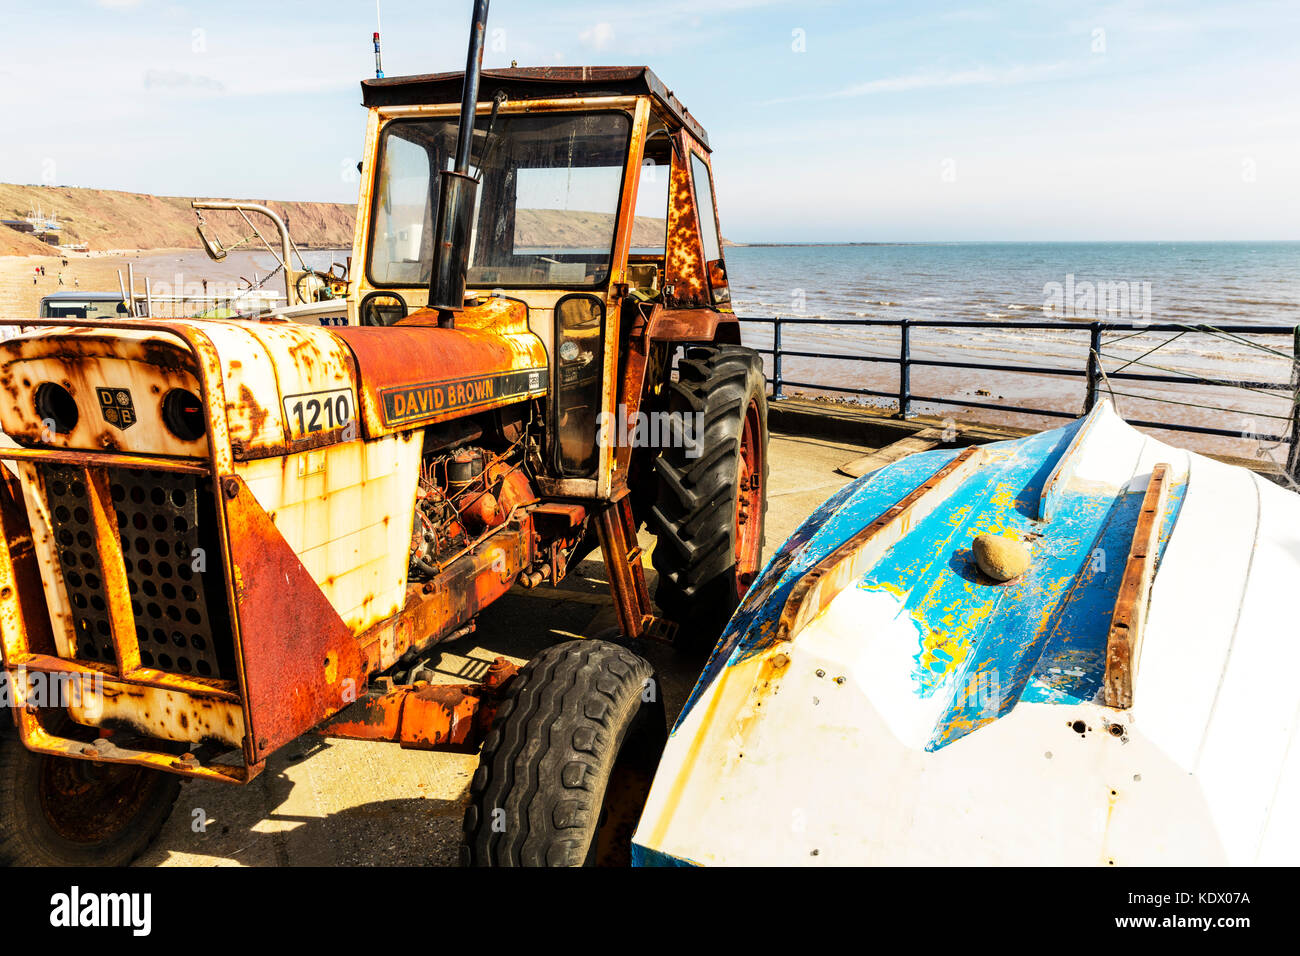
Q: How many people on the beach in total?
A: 7